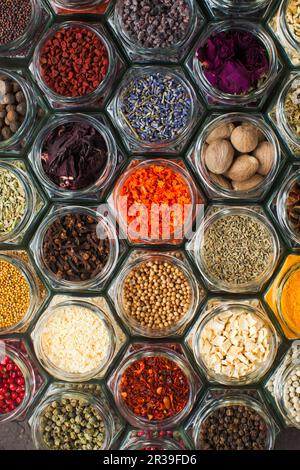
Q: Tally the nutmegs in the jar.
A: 7